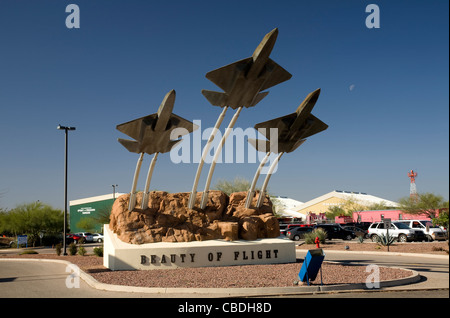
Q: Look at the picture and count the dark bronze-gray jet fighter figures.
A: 3